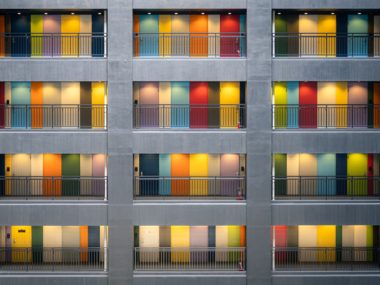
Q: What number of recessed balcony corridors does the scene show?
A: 12